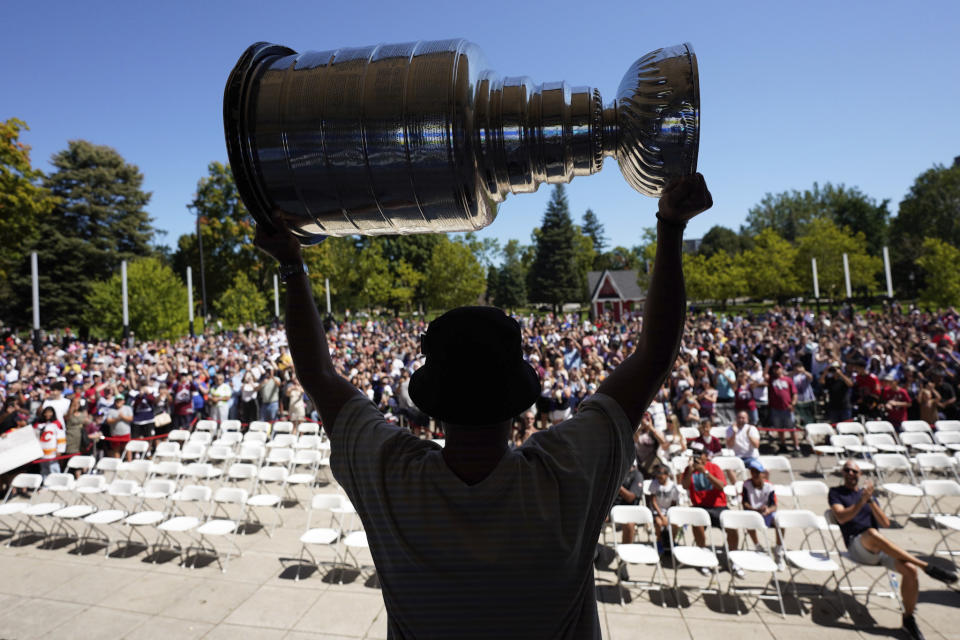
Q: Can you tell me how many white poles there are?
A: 8